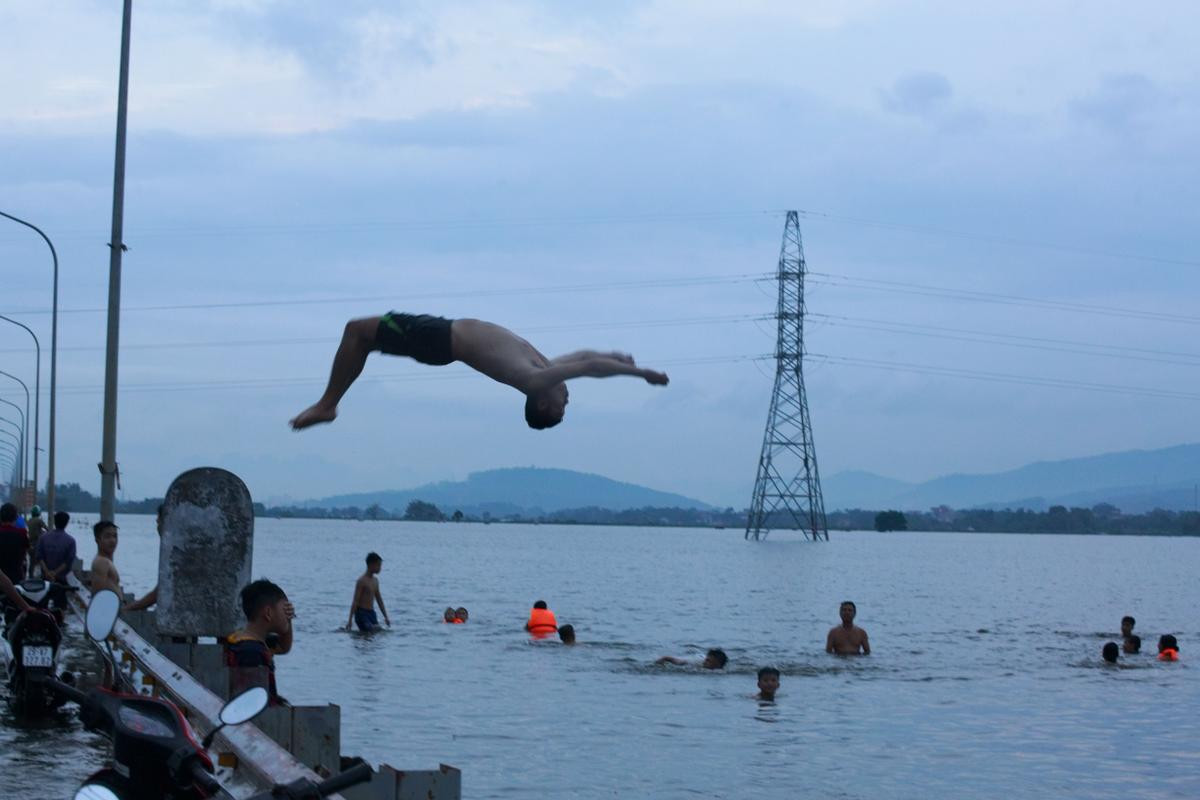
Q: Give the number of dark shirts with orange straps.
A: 1